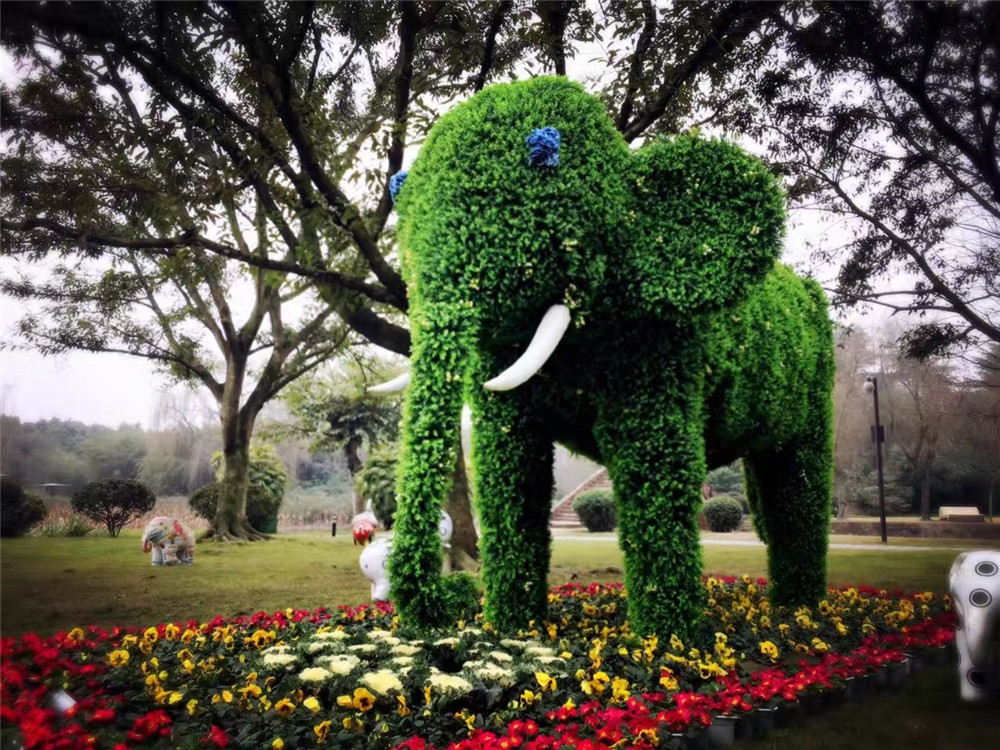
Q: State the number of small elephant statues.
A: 4